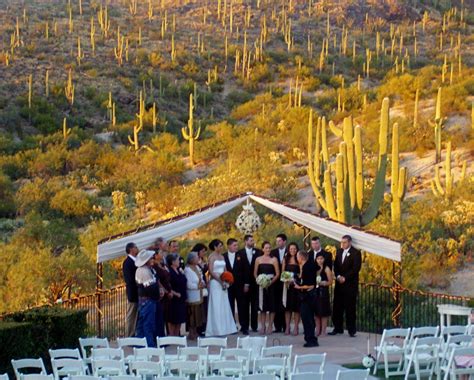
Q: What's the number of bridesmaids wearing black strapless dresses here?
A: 3